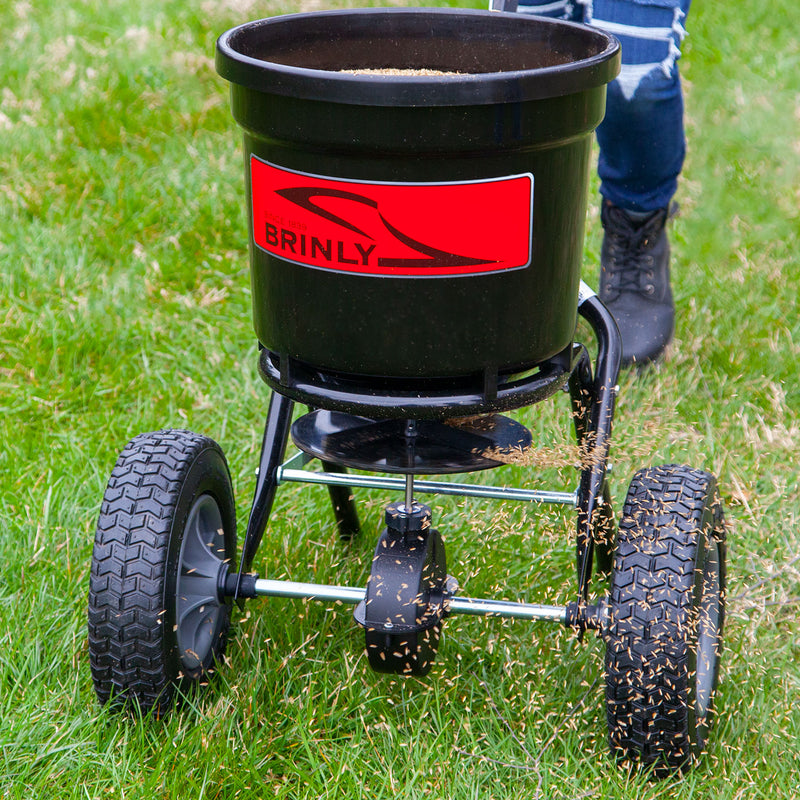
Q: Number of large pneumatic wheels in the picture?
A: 2